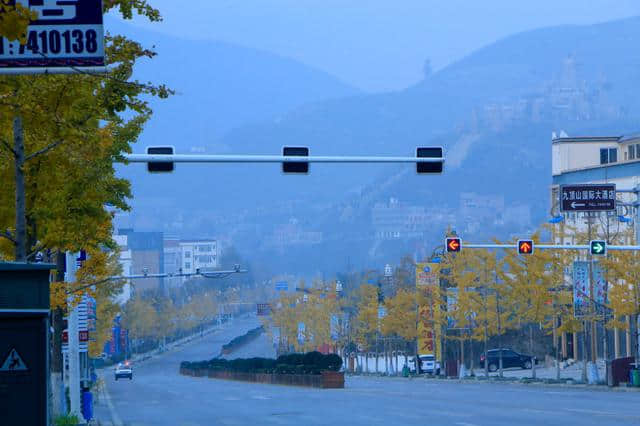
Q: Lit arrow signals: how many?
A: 3